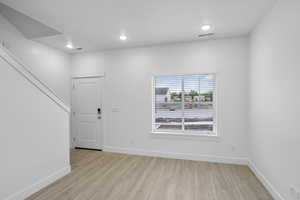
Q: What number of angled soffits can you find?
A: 1